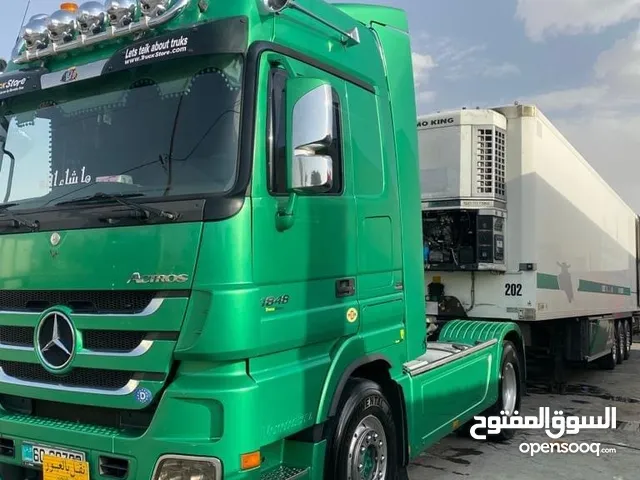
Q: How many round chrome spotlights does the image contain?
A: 5